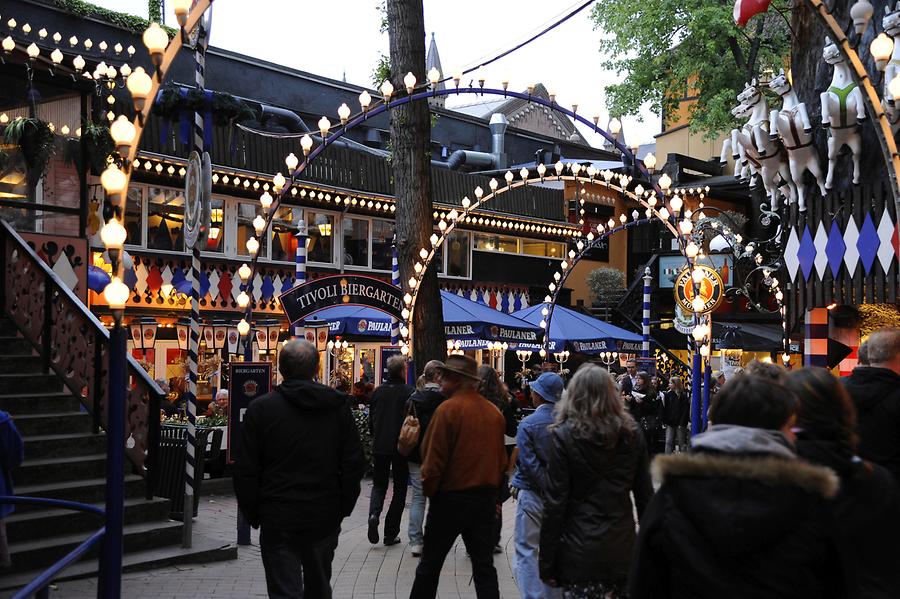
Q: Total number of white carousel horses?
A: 5